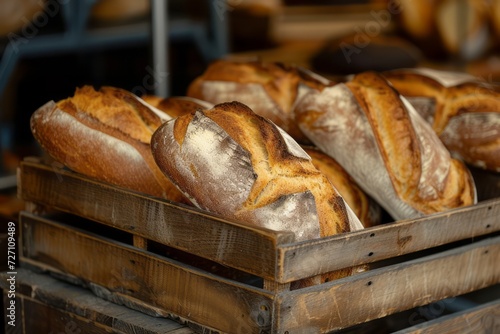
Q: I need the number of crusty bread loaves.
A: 7